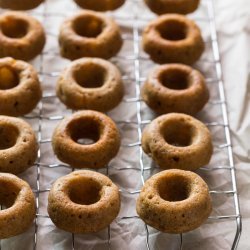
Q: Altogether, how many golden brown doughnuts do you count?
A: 15